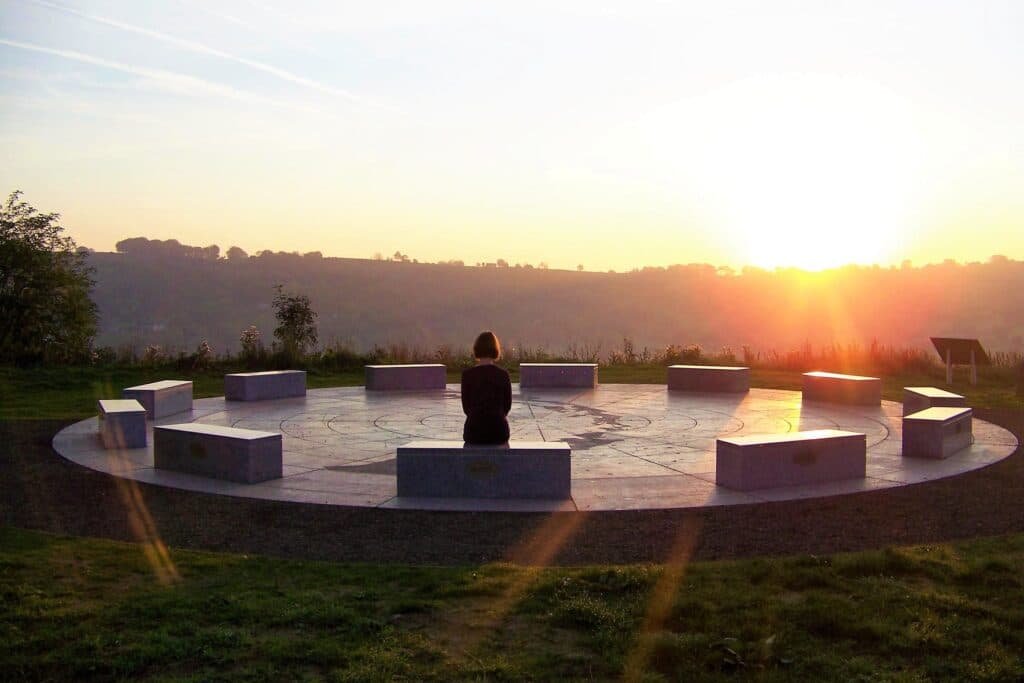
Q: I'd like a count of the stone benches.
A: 12